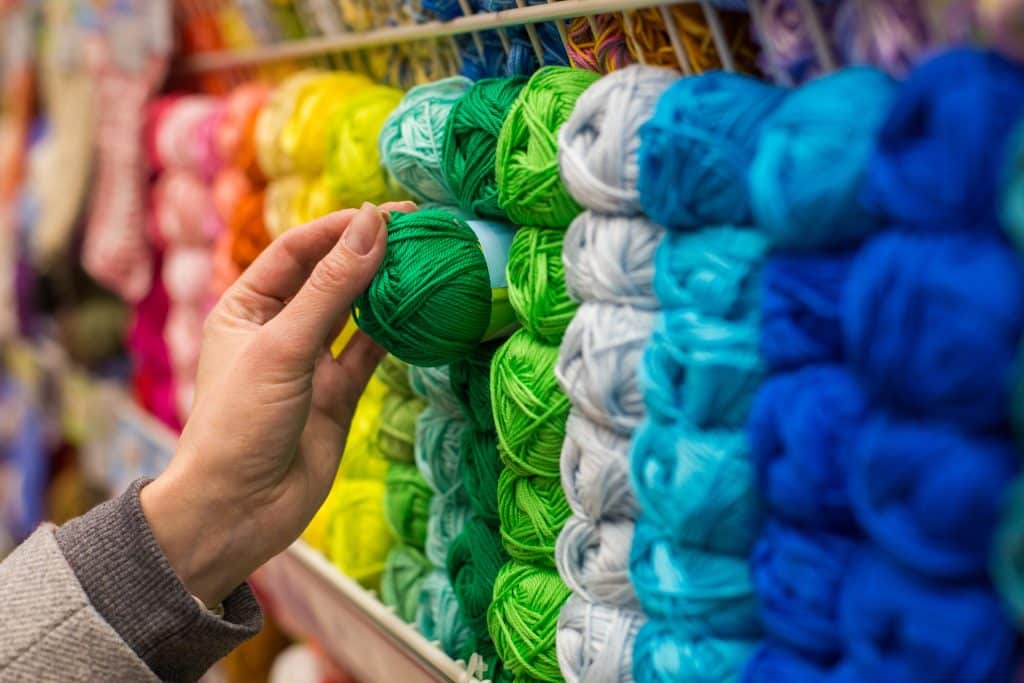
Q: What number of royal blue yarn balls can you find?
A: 8